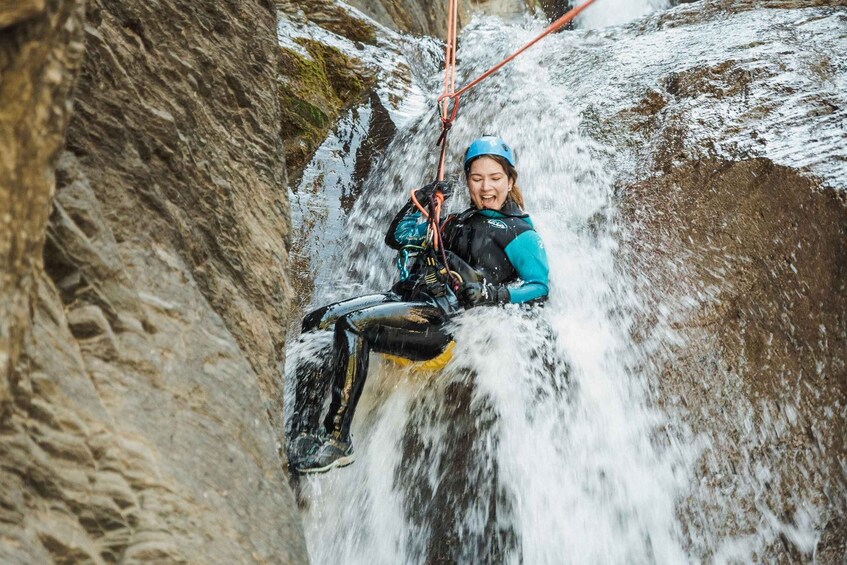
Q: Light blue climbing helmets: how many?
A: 1